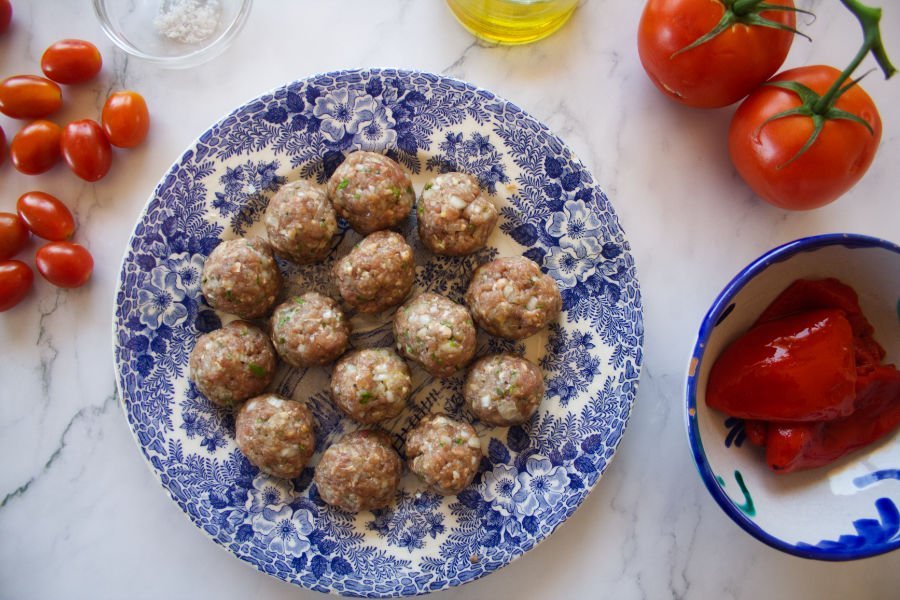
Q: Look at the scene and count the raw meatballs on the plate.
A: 14